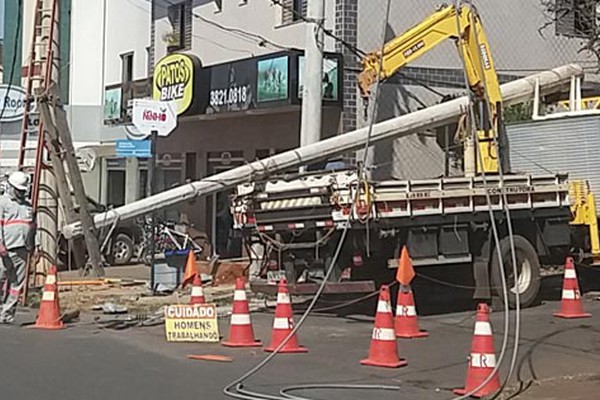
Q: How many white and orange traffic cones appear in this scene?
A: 8